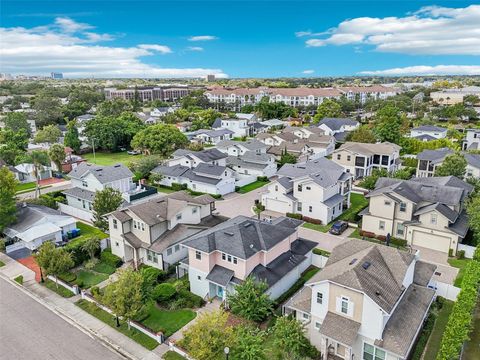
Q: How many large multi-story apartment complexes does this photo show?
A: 2